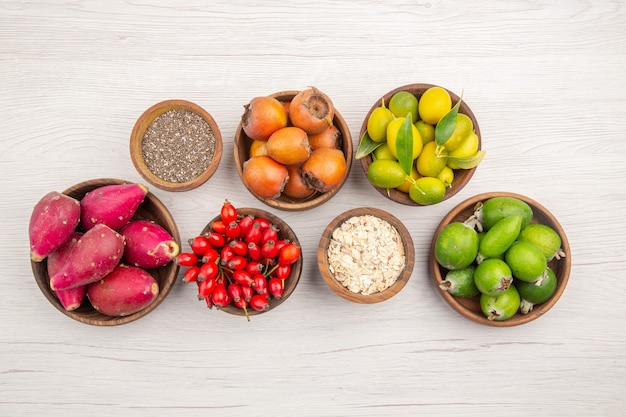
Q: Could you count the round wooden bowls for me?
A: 7